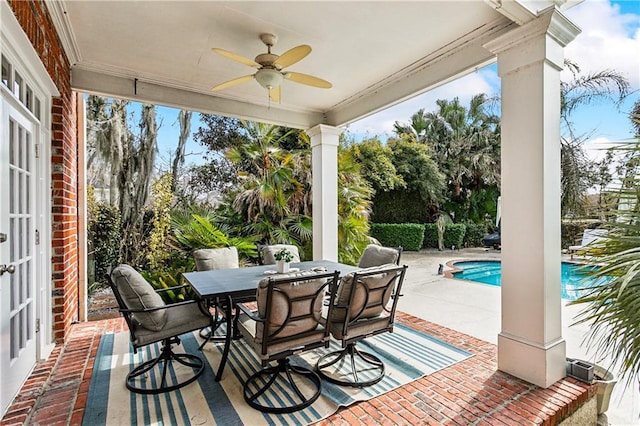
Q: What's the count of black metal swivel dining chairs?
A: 6